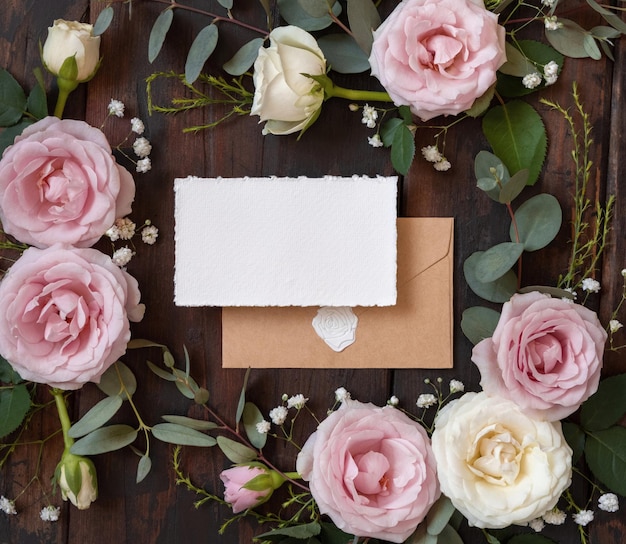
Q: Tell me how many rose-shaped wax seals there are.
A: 1